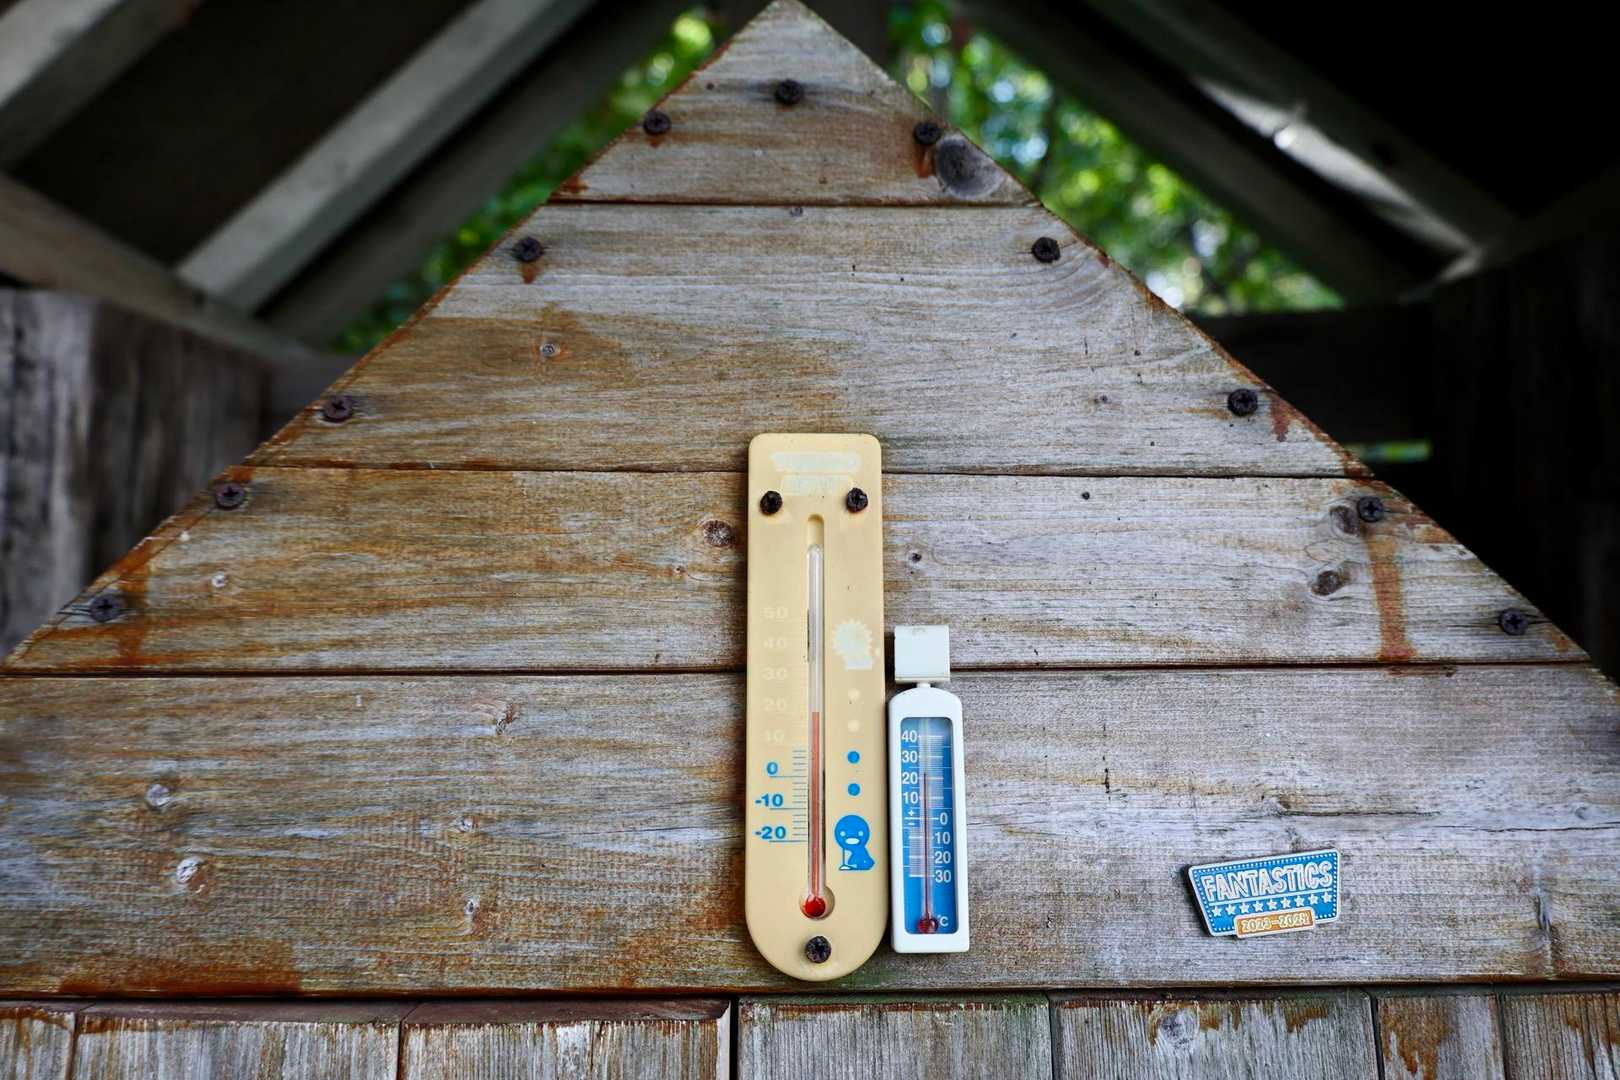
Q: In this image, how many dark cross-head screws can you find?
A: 14